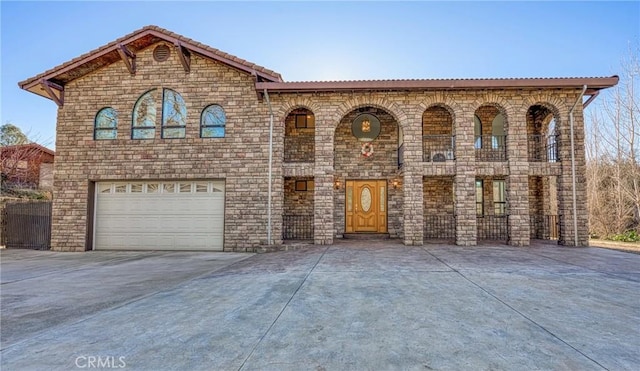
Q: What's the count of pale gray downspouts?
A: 2